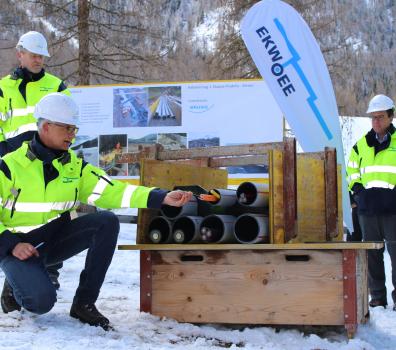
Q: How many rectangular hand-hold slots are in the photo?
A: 2